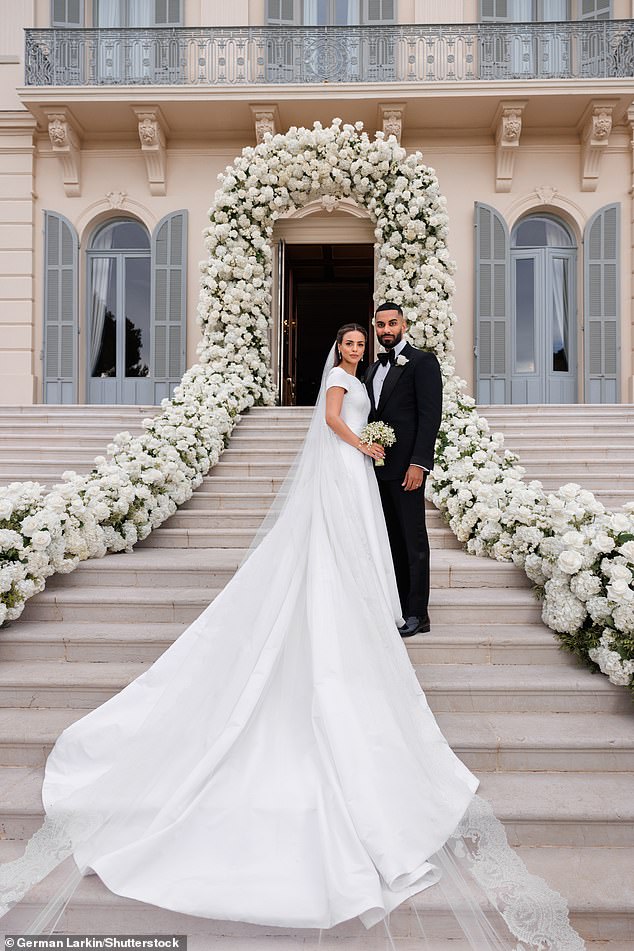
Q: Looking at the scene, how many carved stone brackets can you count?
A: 6